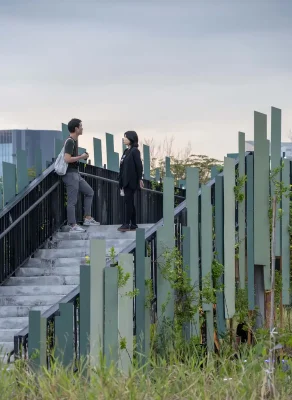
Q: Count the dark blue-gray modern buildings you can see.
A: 1